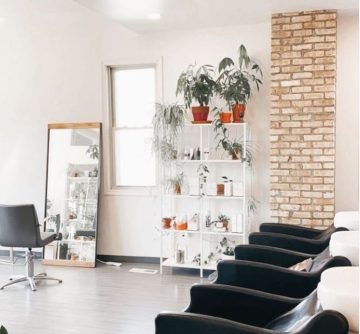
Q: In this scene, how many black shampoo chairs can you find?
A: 3